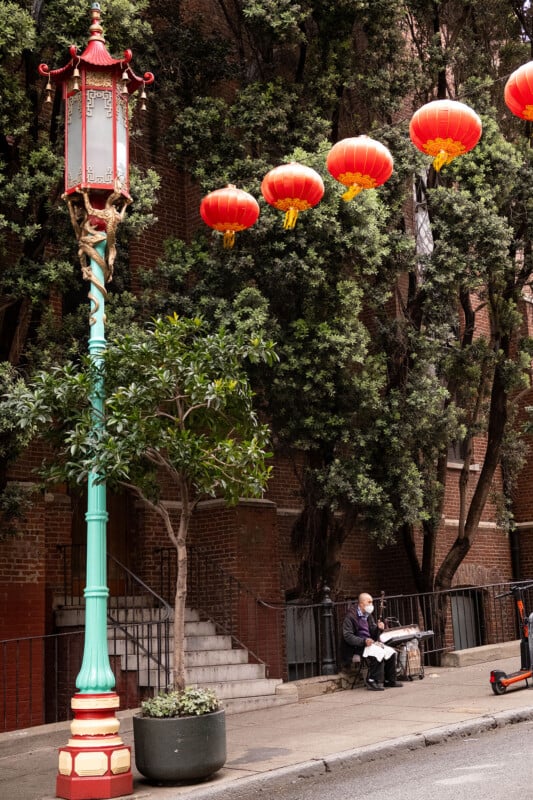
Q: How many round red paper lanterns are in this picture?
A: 5